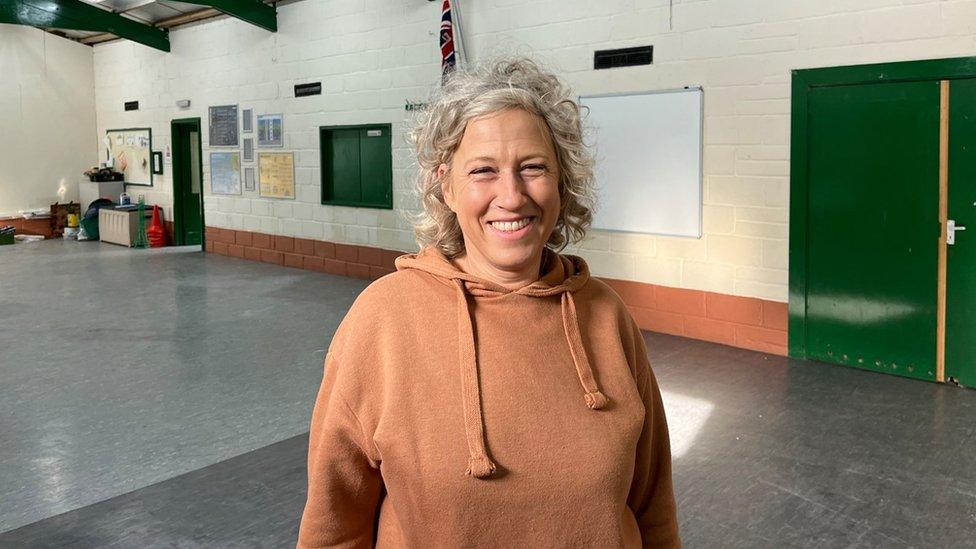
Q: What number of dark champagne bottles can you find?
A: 0